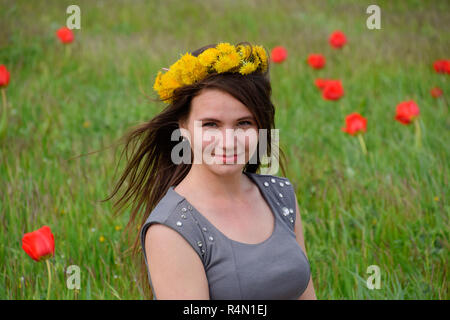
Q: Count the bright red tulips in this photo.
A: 12